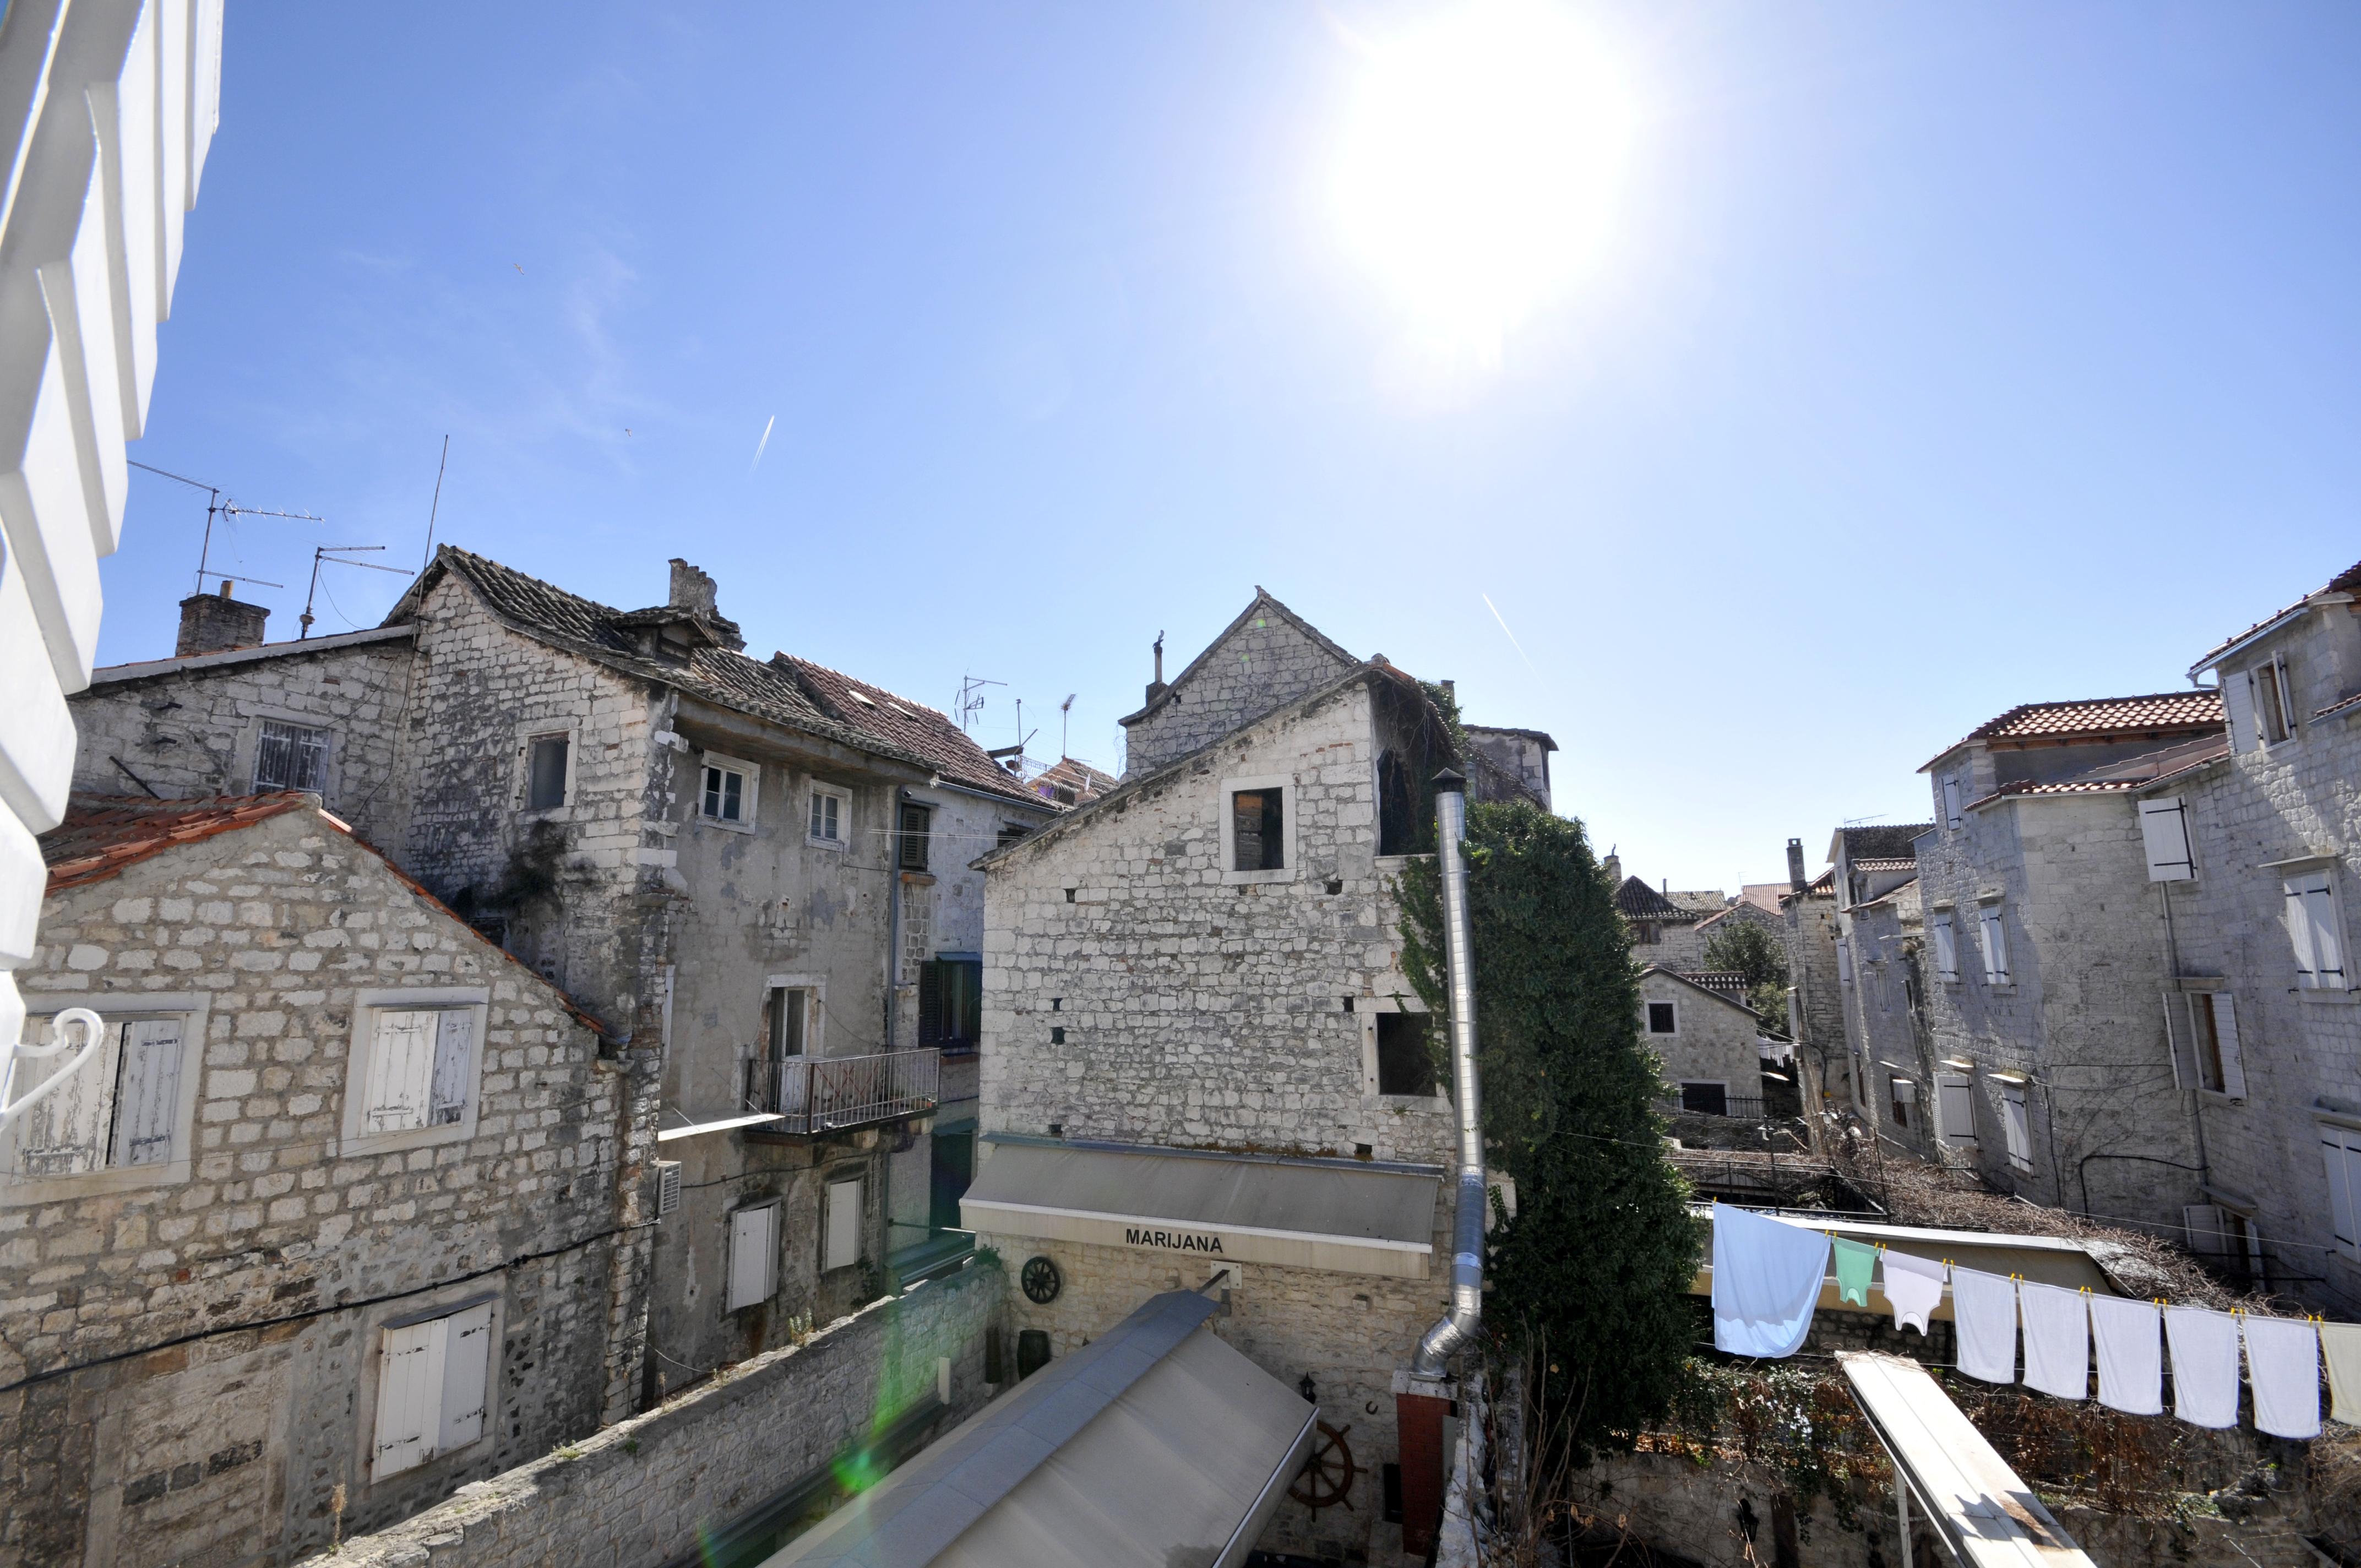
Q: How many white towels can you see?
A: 5